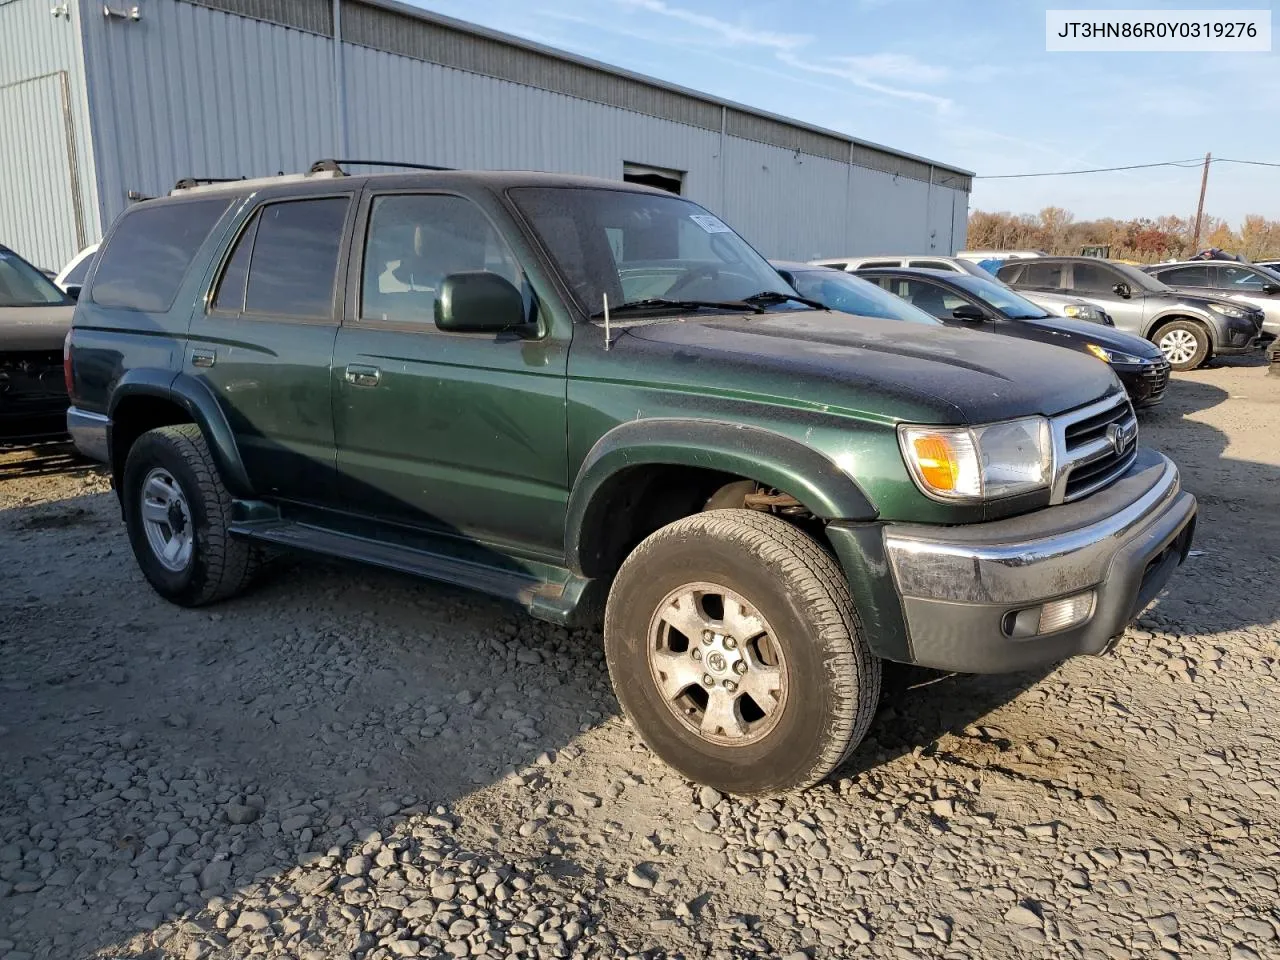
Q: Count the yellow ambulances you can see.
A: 0